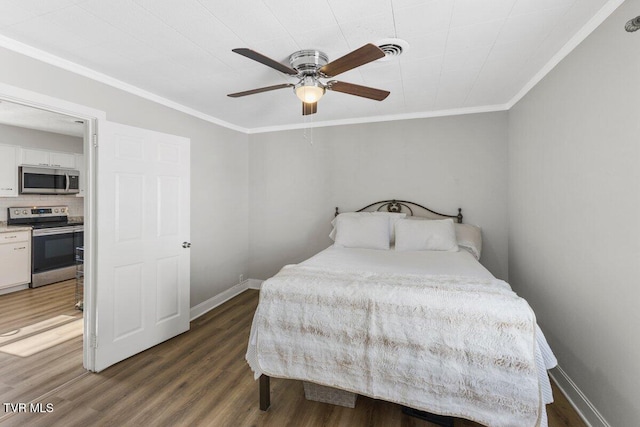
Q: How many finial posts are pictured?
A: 2